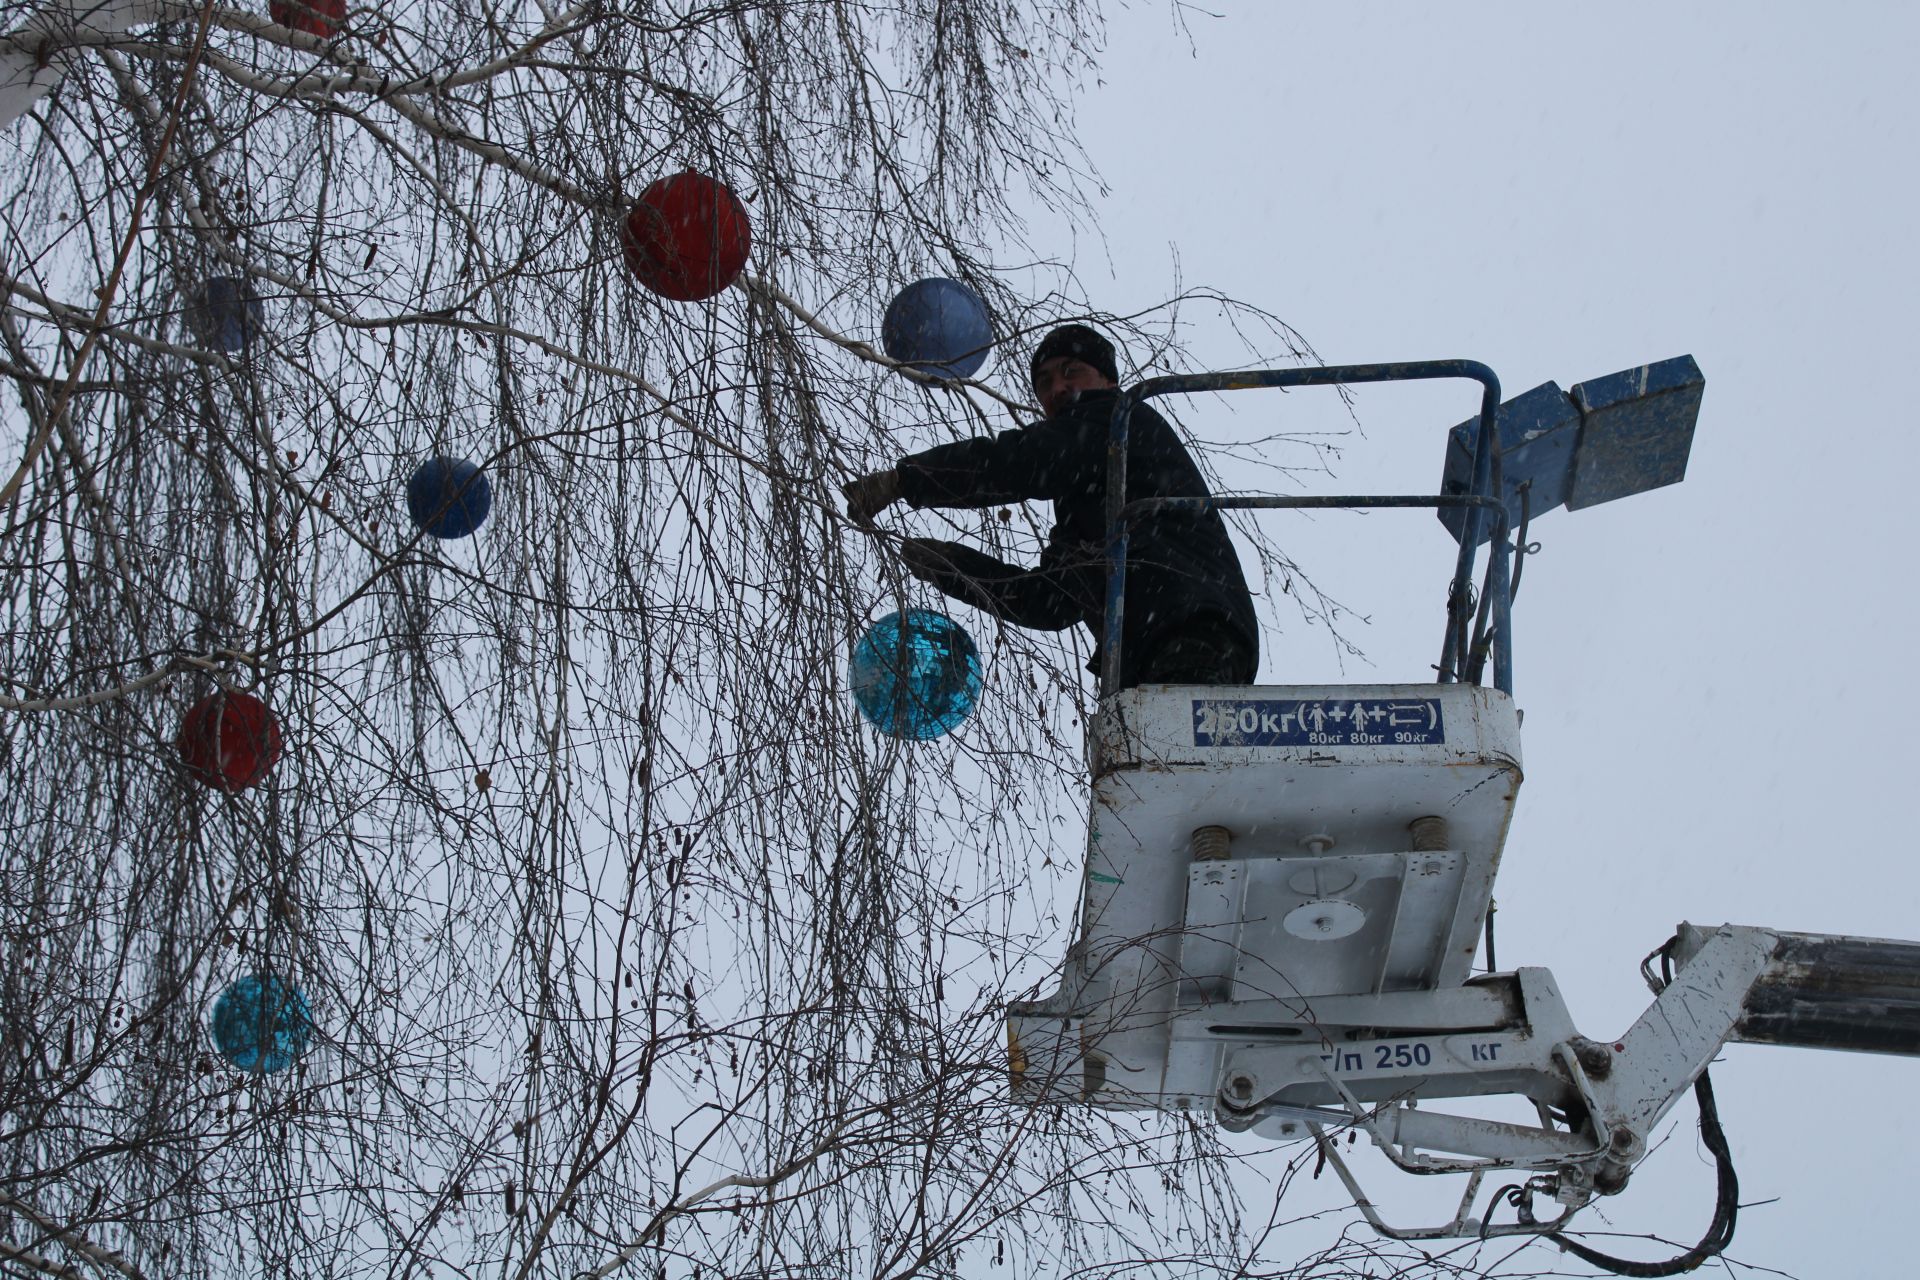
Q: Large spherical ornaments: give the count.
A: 8